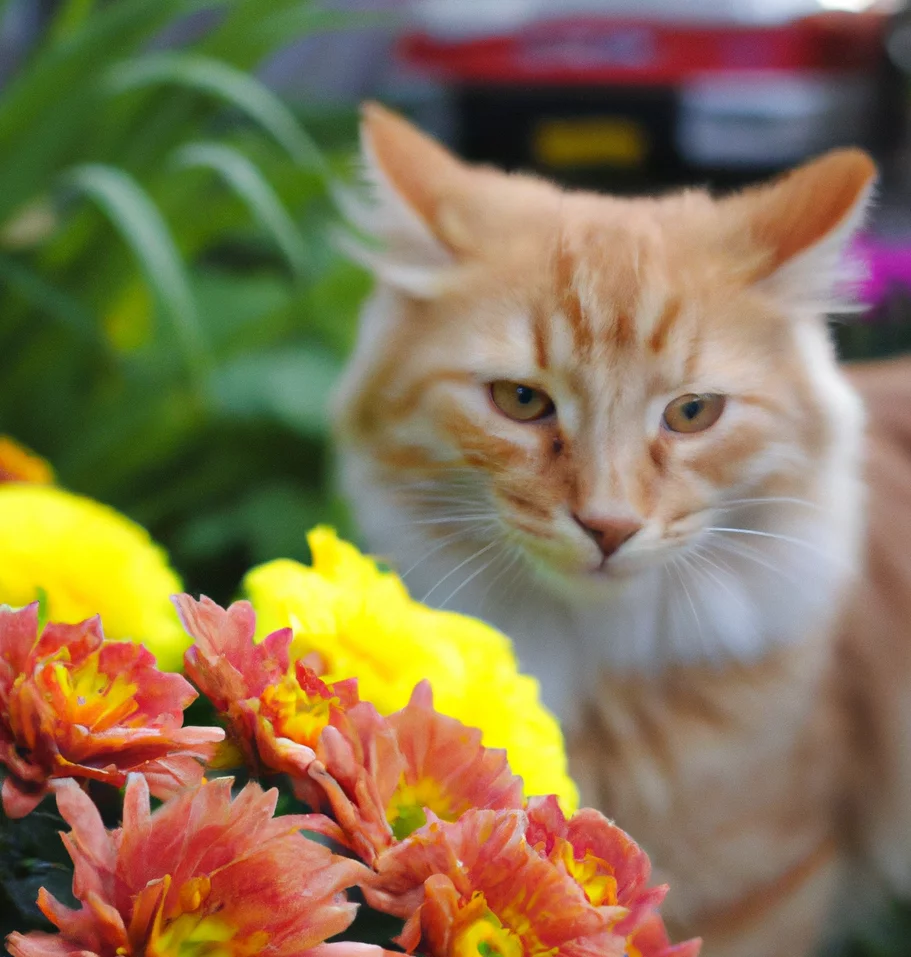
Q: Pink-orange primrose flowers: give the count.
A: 6